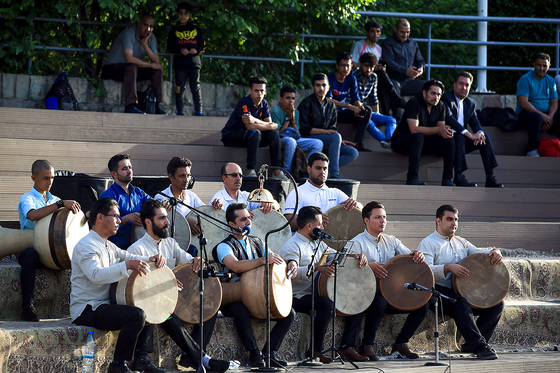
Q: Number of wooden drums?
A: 11